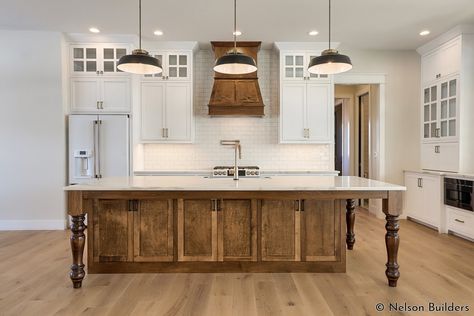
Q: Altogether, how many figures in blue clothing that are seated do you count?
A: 0